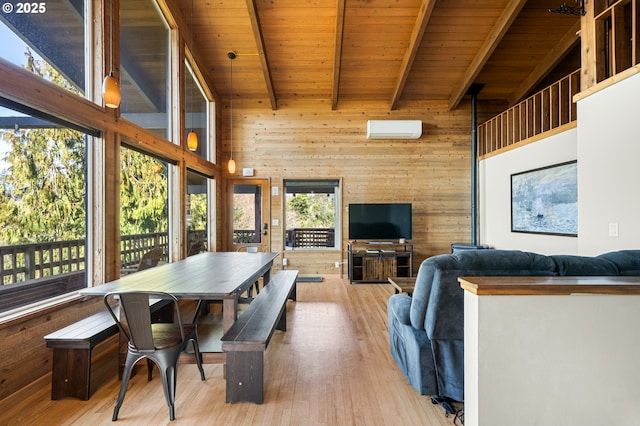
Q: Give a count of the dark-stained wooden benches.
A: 2